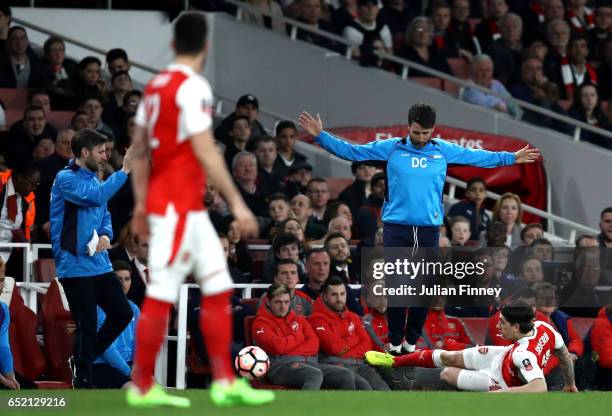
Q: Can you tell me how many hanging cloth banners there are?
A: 1